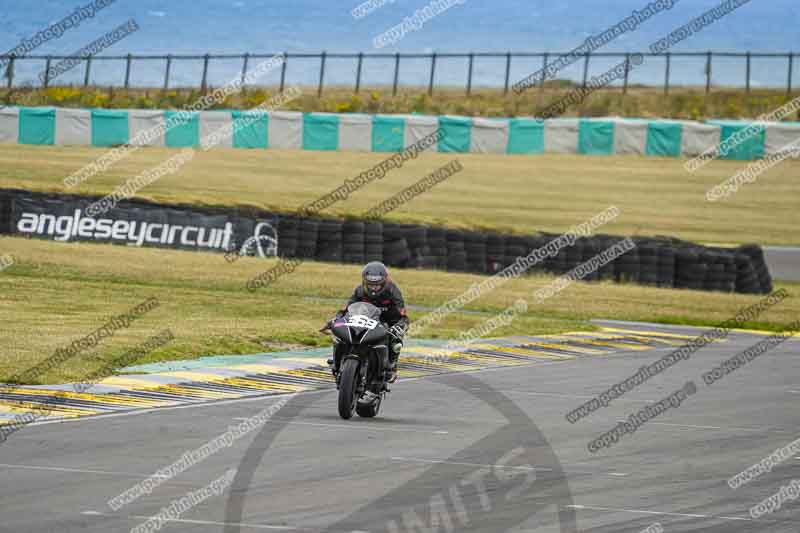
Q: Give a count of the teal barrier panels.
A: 11